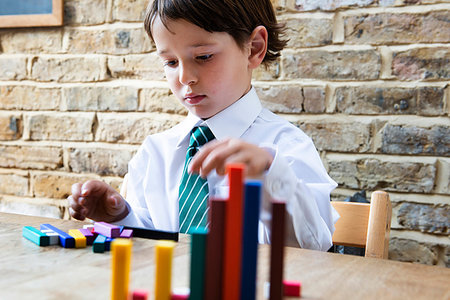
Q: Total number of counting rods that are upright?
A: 7